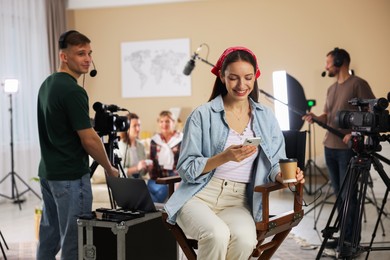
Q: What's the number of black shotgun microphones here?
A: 1